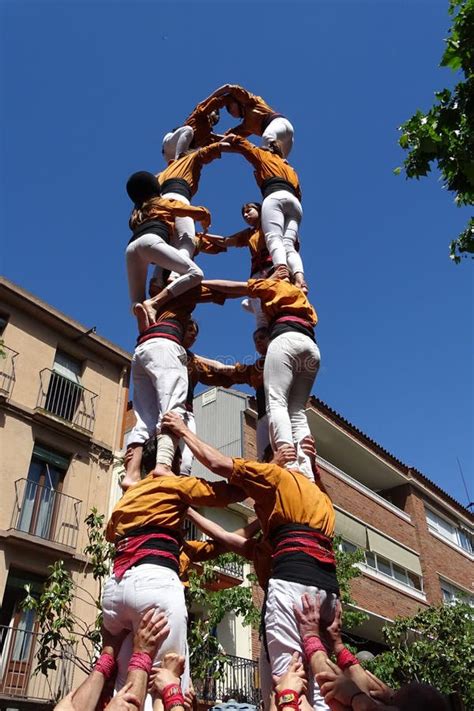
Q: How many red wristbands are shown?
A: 6